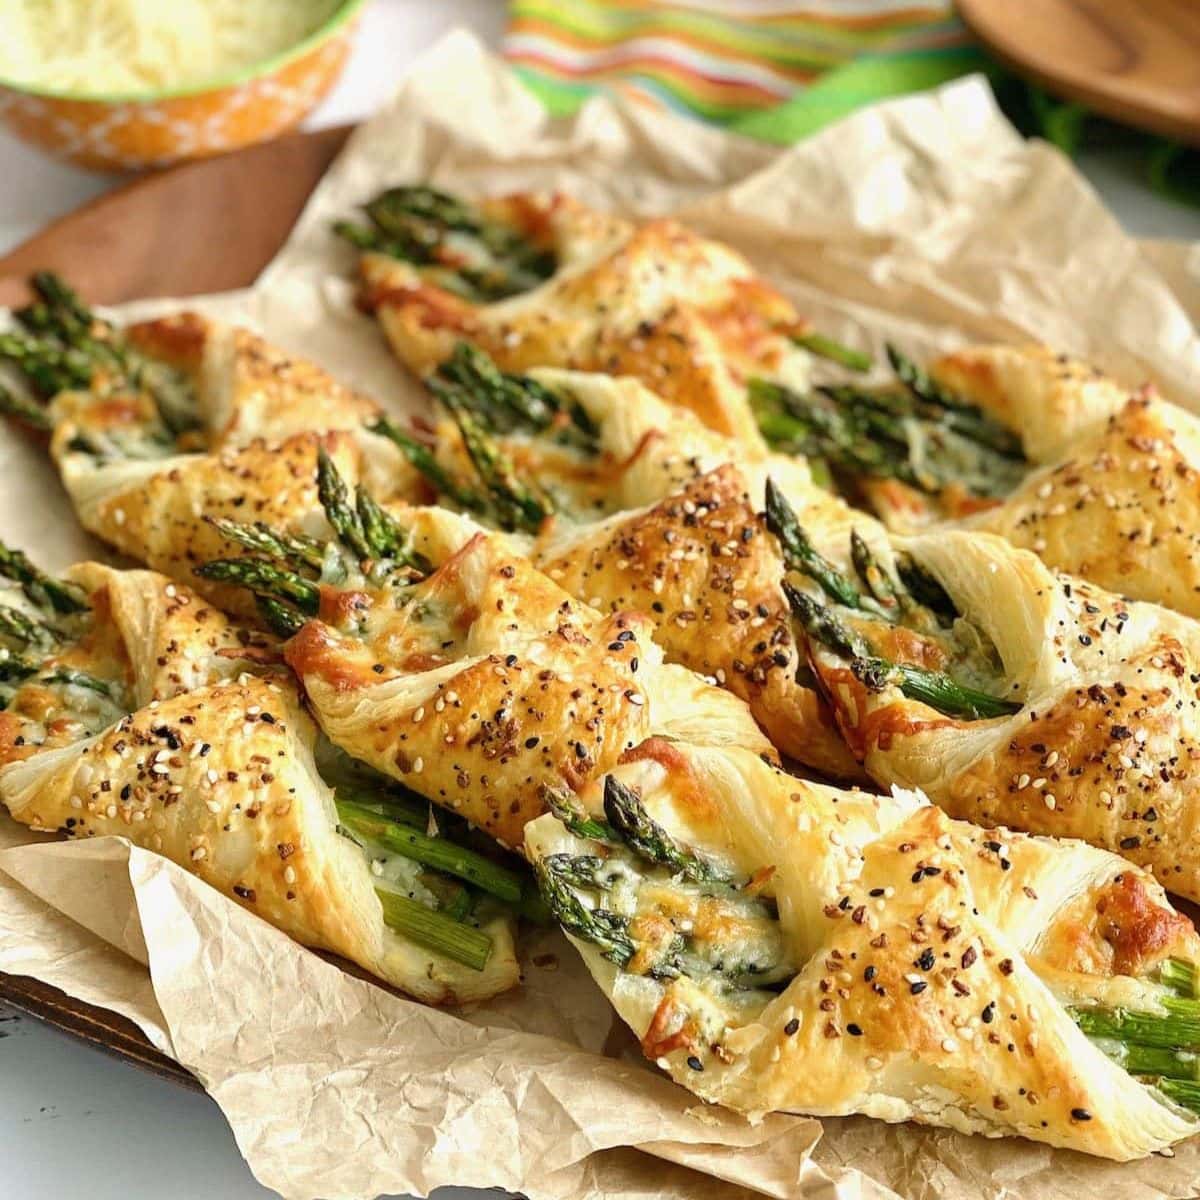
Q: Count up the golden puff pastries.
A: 8